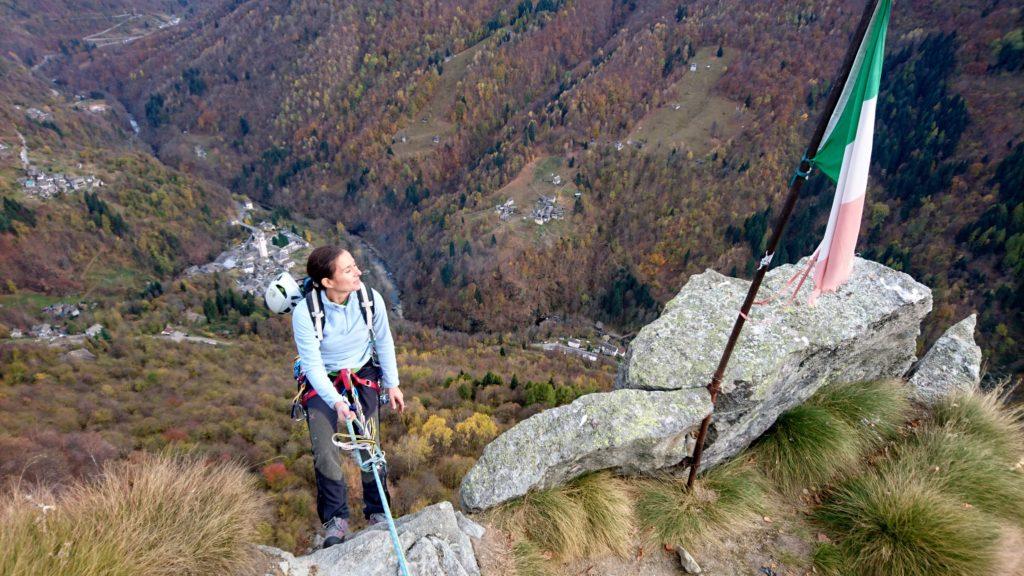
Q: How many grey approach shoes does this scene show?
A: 2